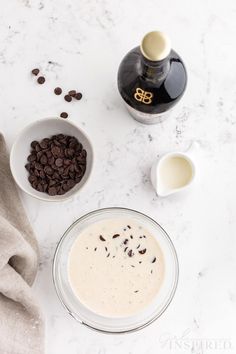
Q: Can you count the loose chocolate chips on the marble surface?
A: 7